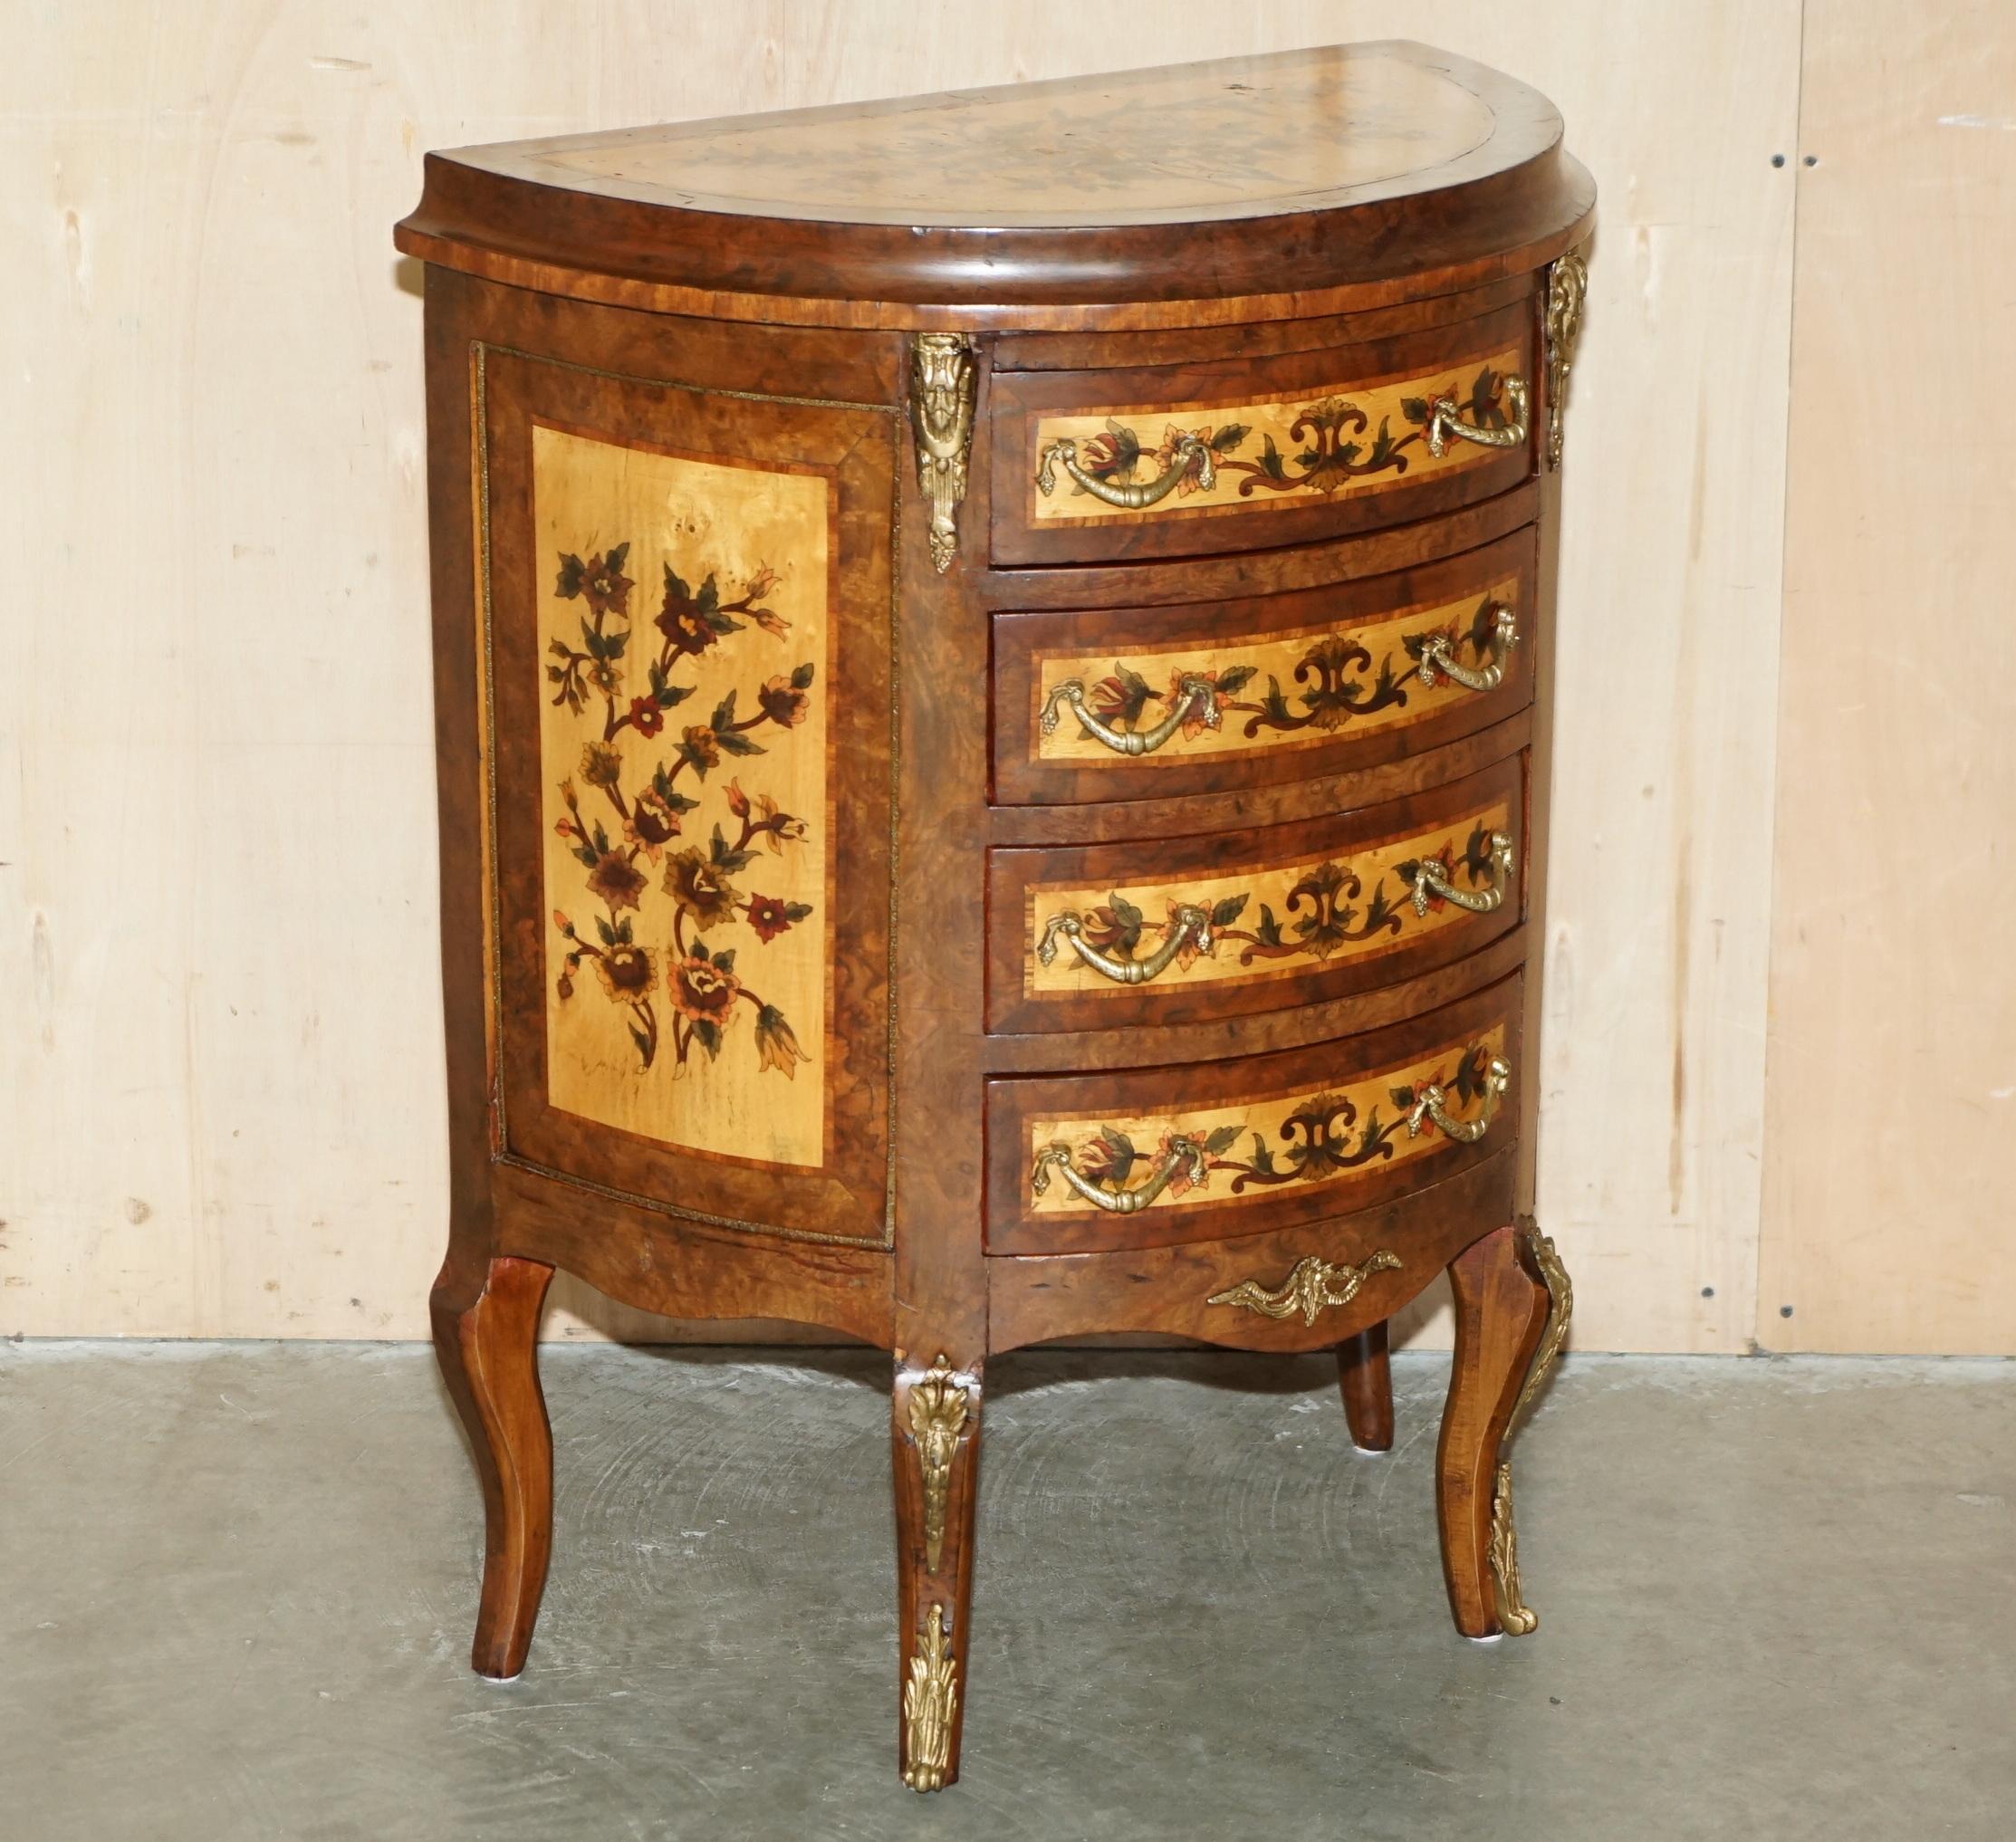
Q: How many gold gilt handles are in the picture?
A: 8